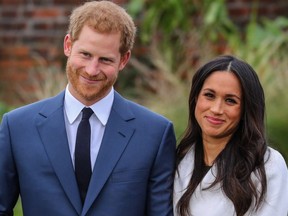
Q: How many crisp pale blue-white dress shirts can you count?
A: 1